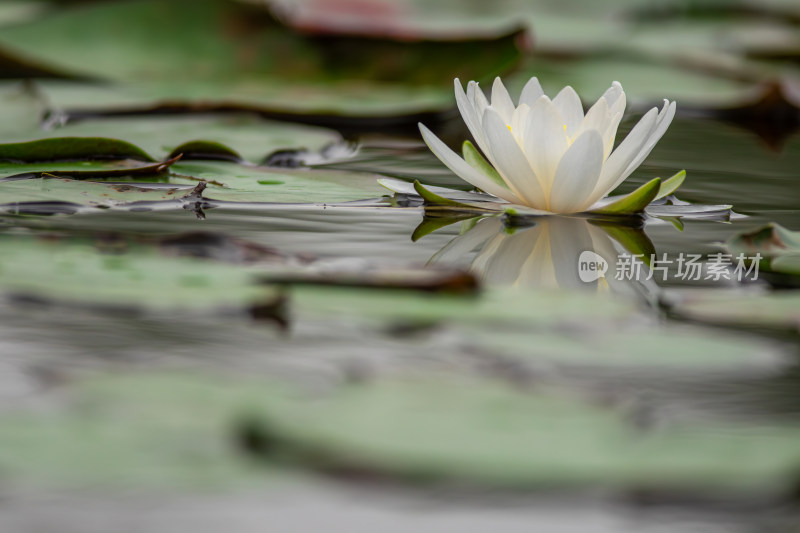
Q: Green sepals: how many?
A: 4